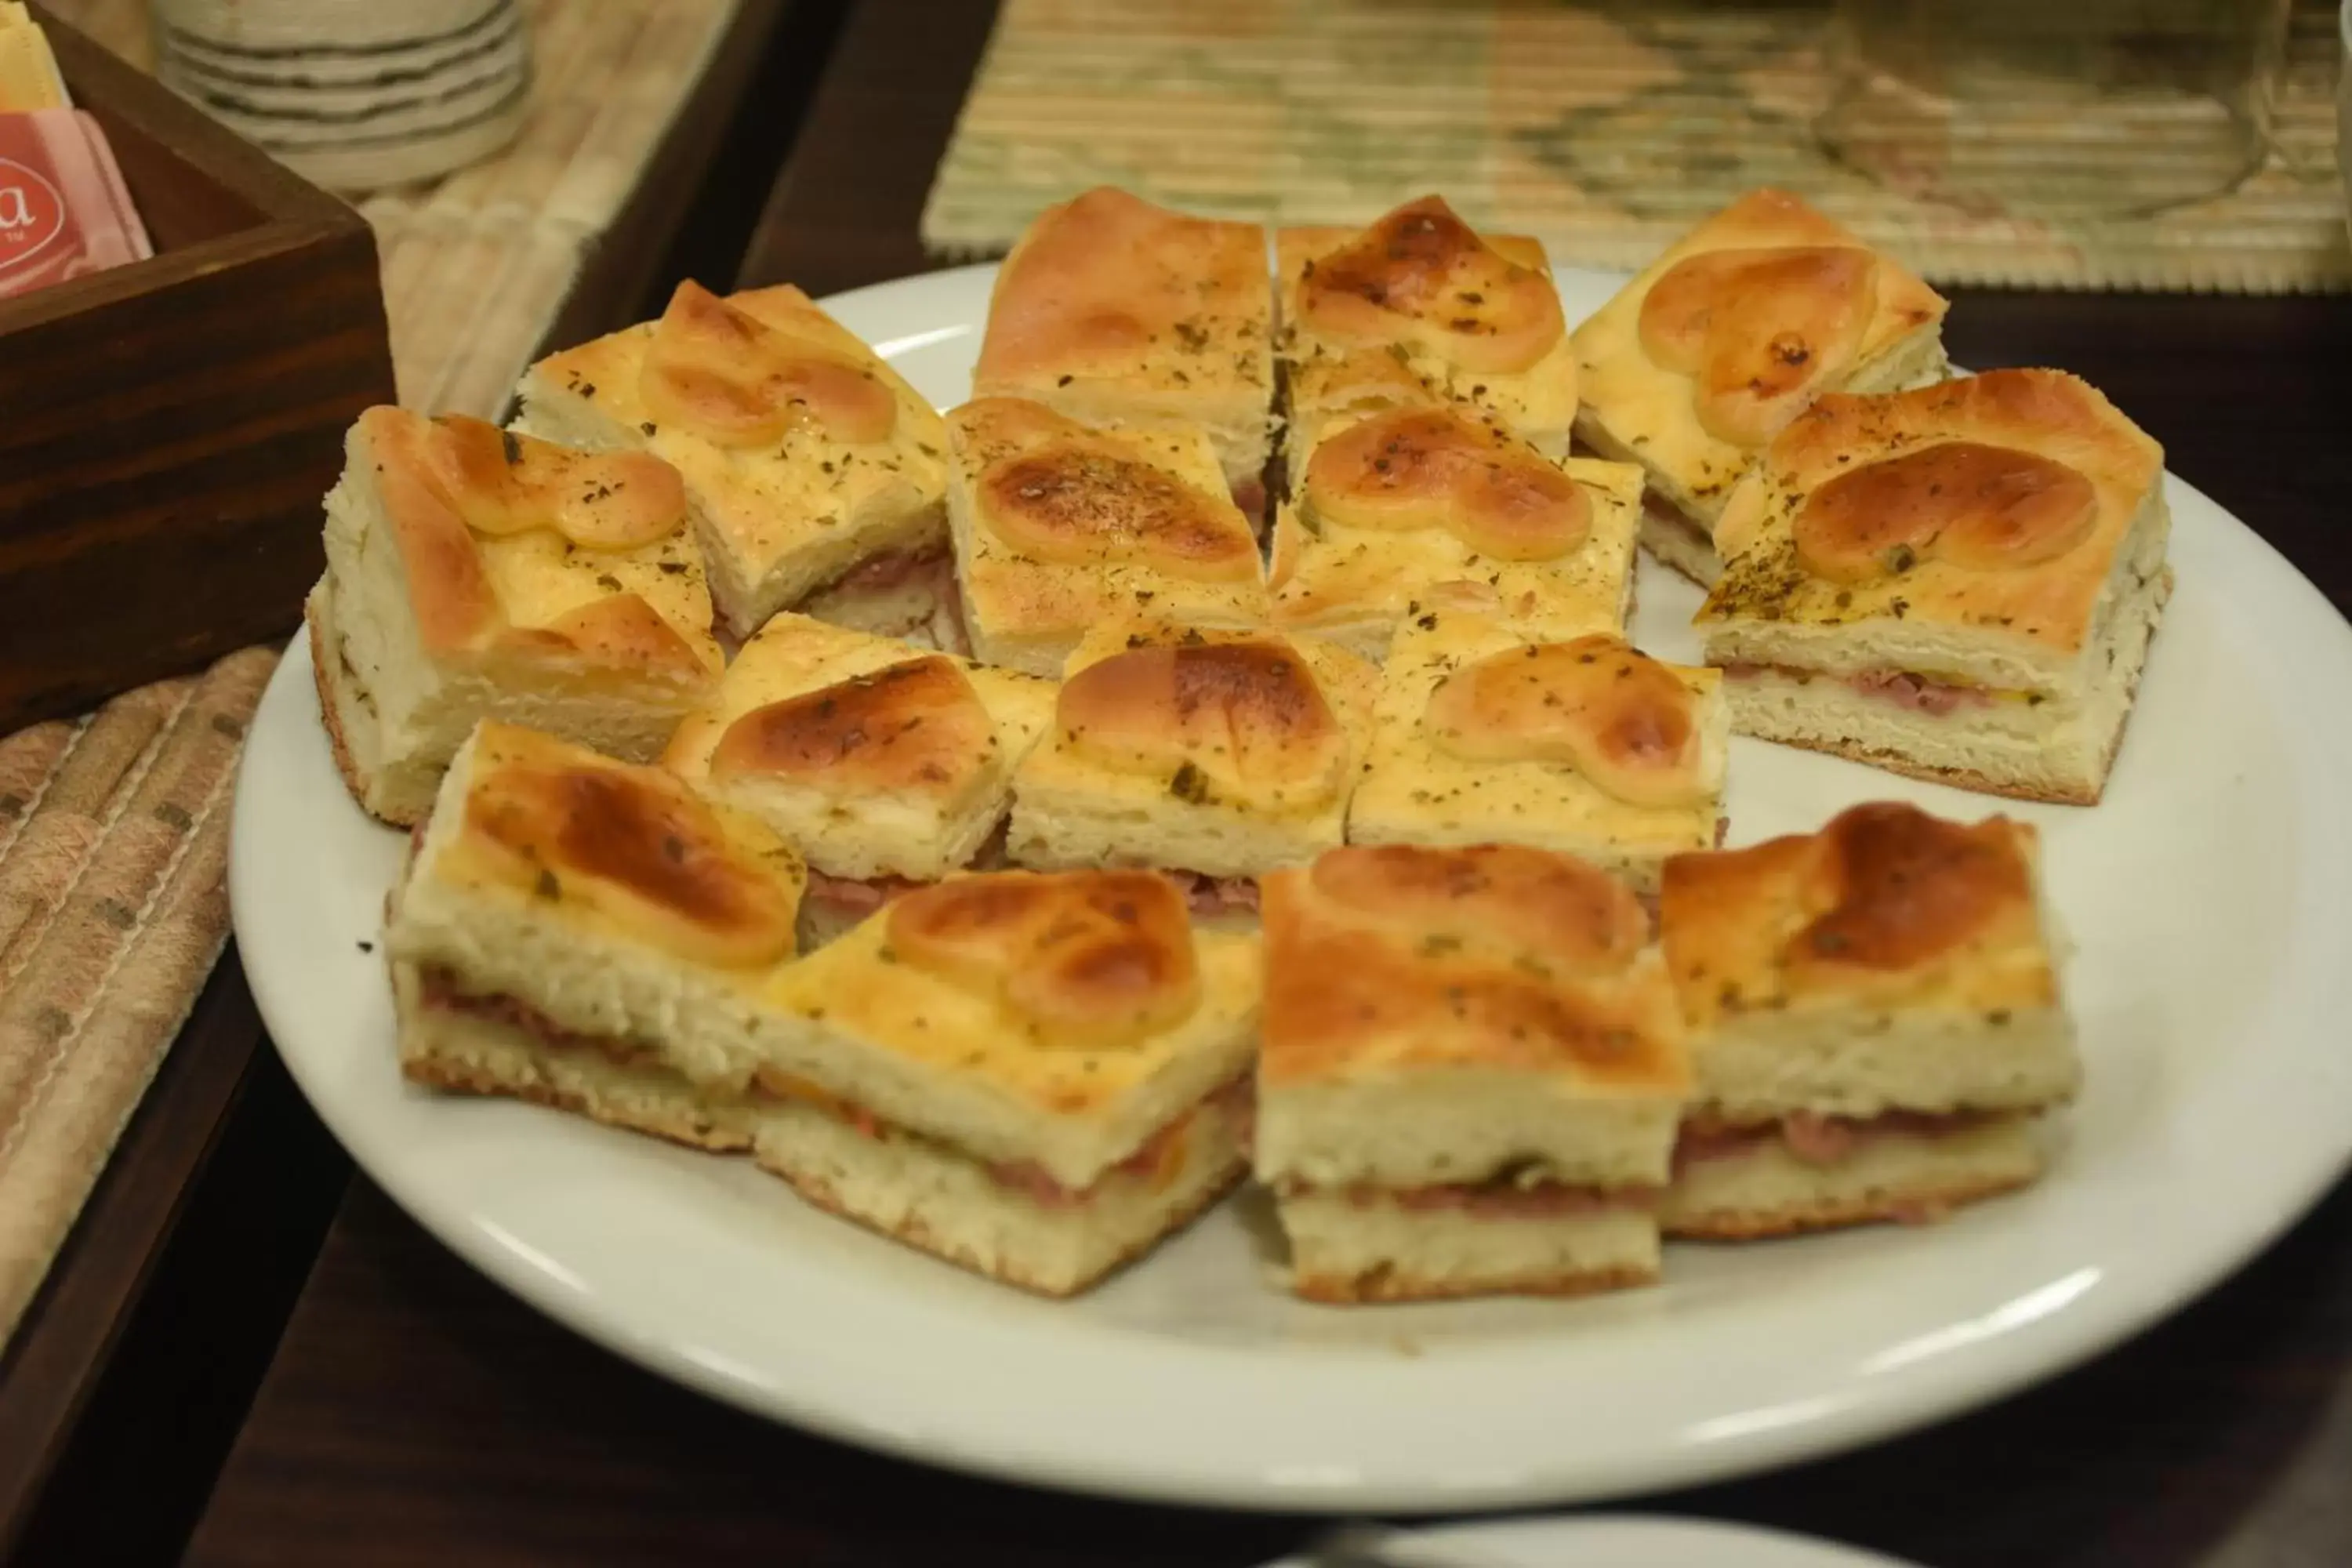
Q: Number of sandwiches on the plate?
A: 15